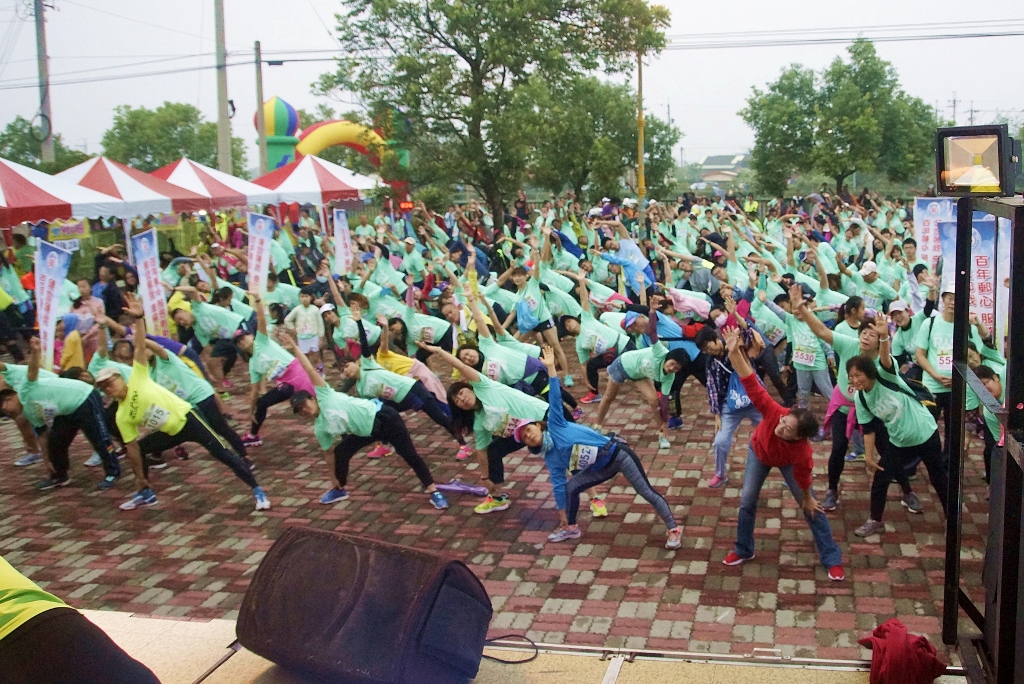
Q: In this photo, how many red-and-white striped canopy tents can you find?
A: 4